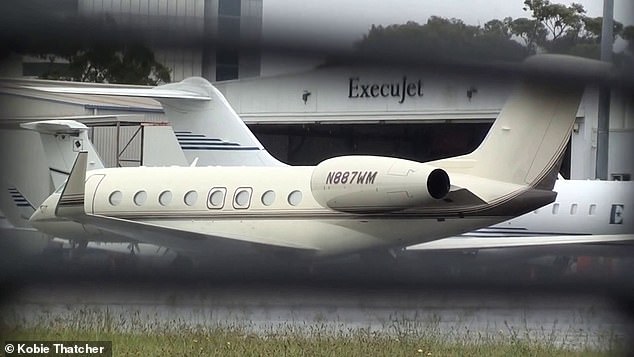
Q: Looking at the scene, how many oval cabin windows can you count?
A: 8